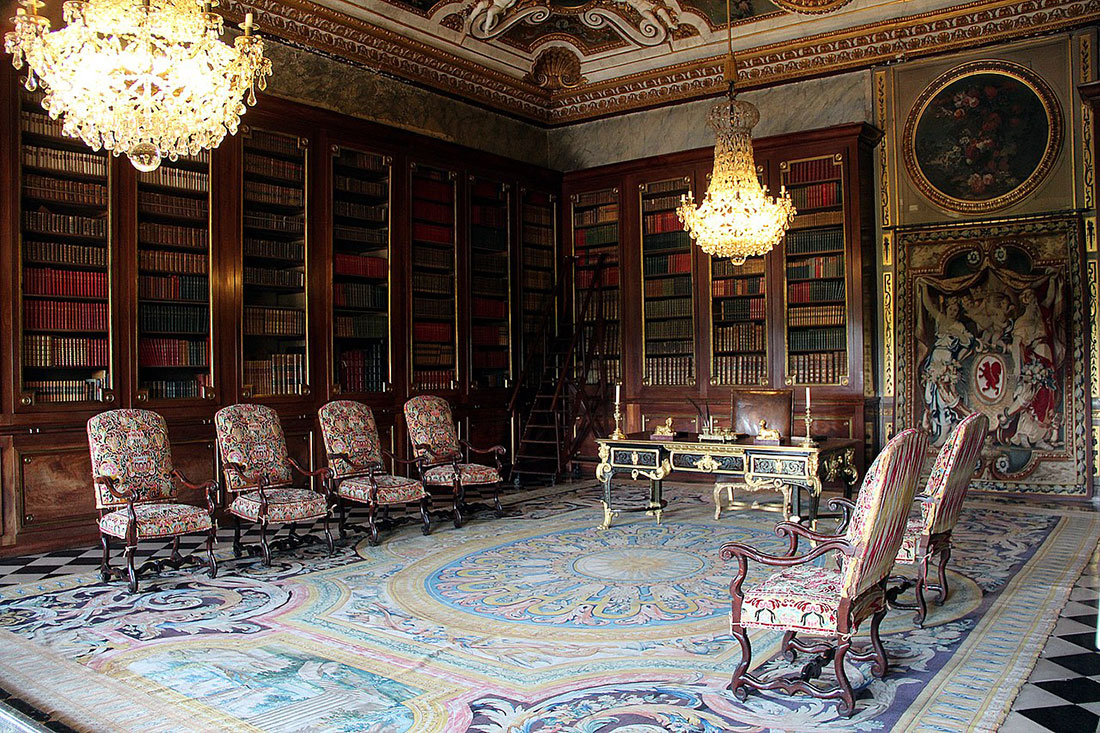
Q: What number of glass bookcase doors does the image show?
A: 11